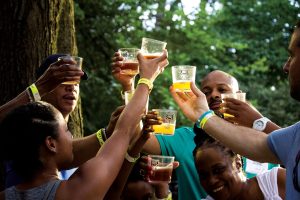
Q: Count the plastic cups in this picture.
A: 8